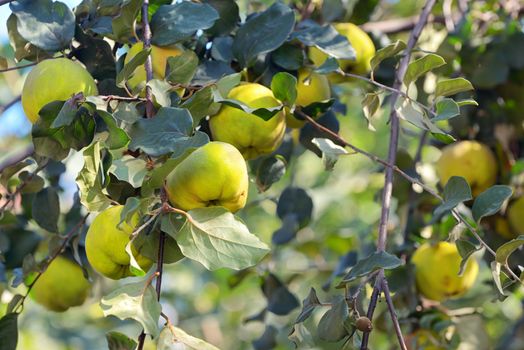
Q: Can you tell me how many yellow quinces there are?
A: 11